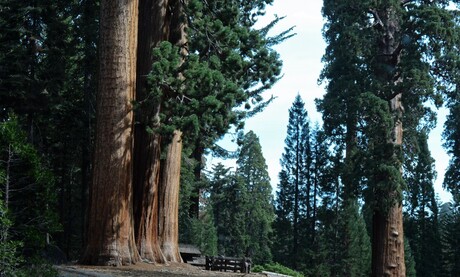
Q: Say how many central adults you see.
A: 0